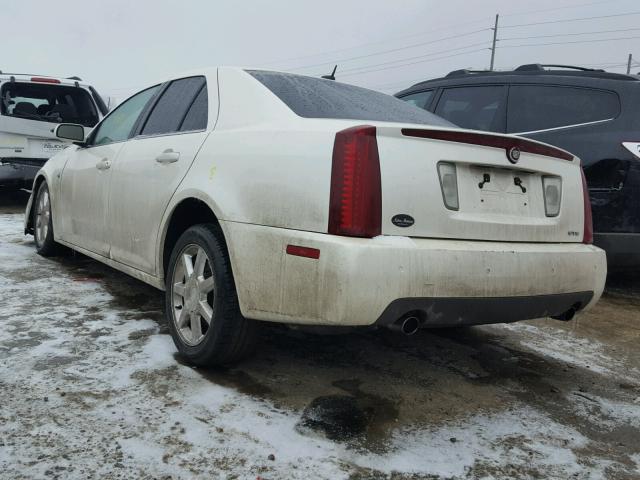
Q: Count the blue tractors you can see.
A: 0